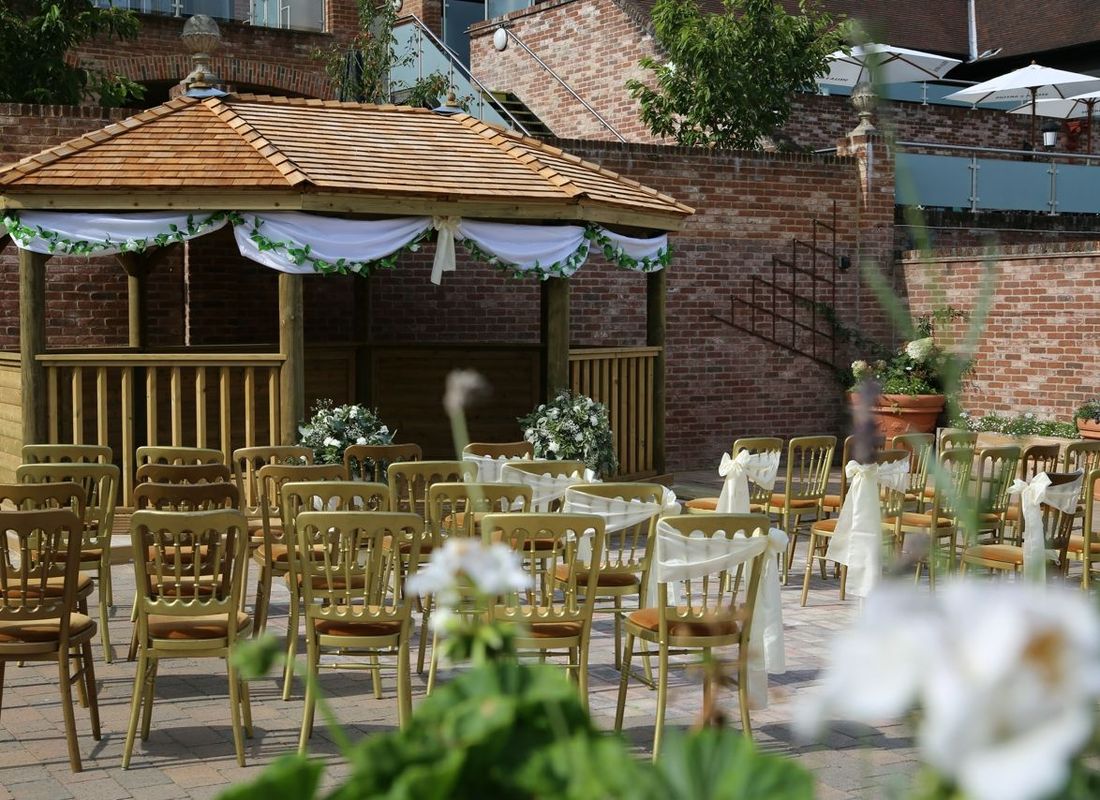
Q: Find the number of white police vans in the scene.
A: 0